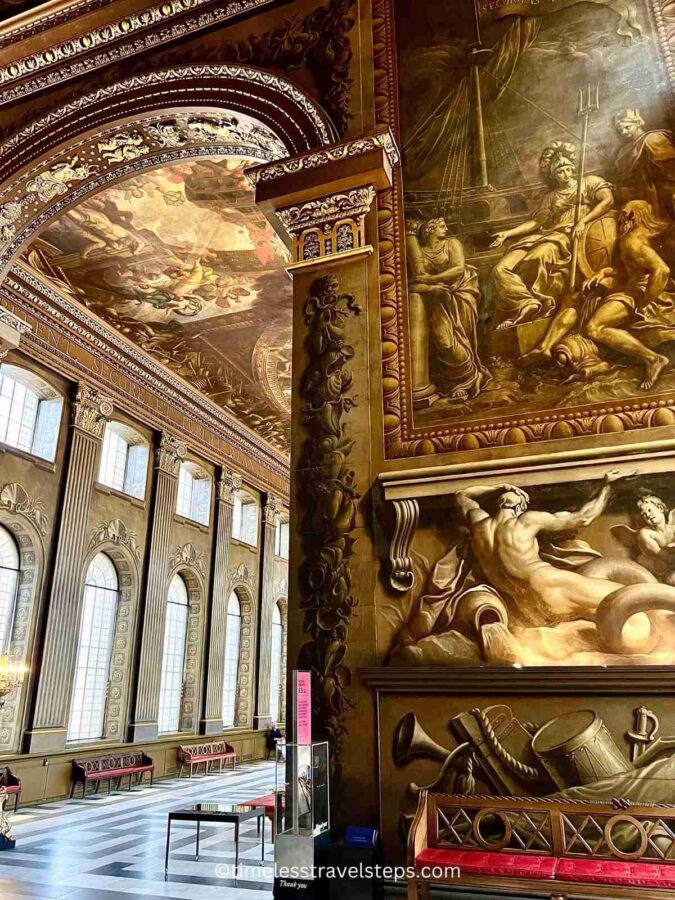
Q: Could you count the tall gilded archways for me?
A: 1